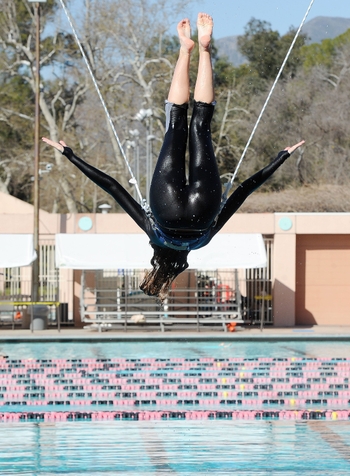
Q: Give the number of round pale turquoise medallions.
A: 2